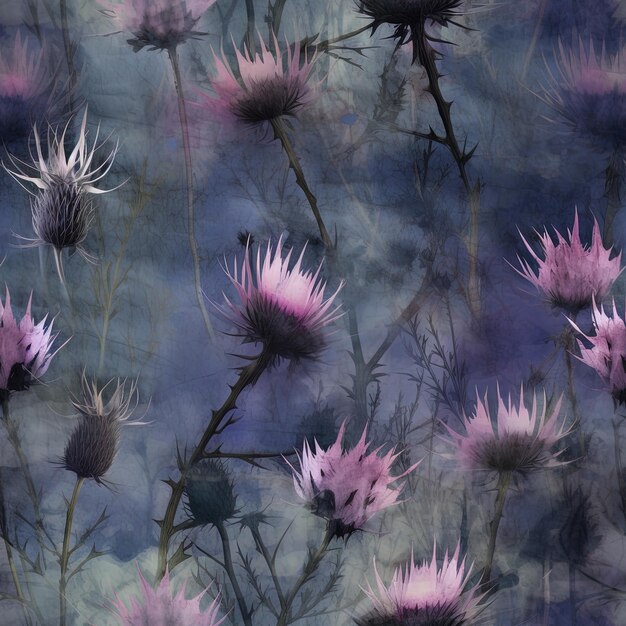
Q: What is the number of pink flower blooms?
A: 12